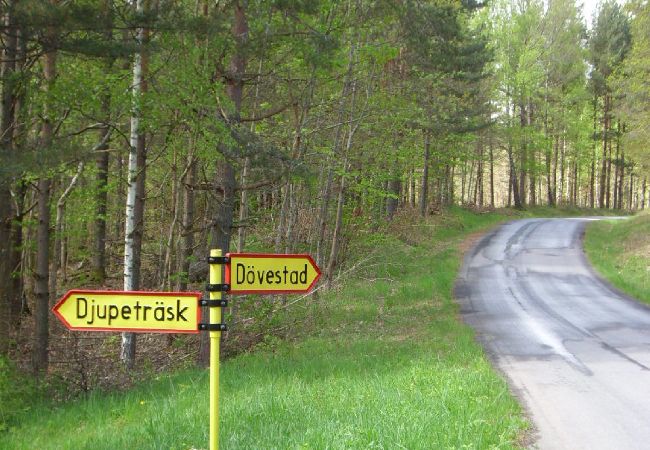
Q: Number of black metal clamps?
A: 4